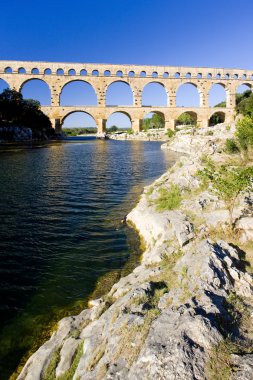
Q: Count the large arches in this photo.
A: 13